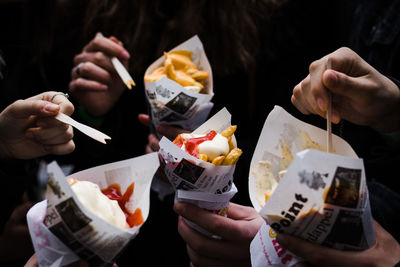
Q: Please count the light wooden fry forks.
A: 3